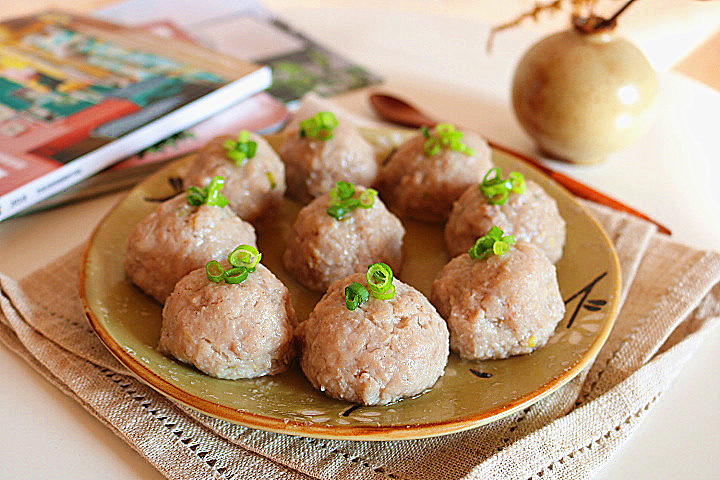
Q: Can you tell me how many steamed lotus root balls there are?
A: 9